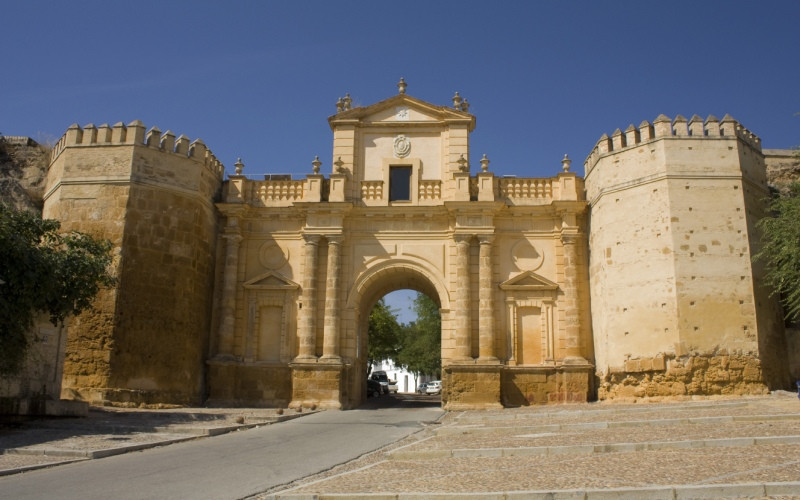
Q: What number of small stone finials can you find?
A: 11